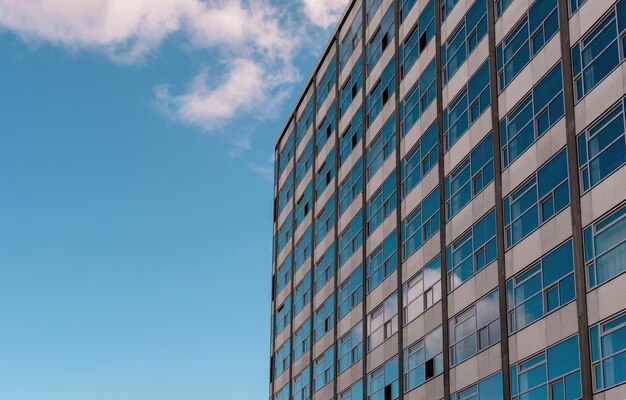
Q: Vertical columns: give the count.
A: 9